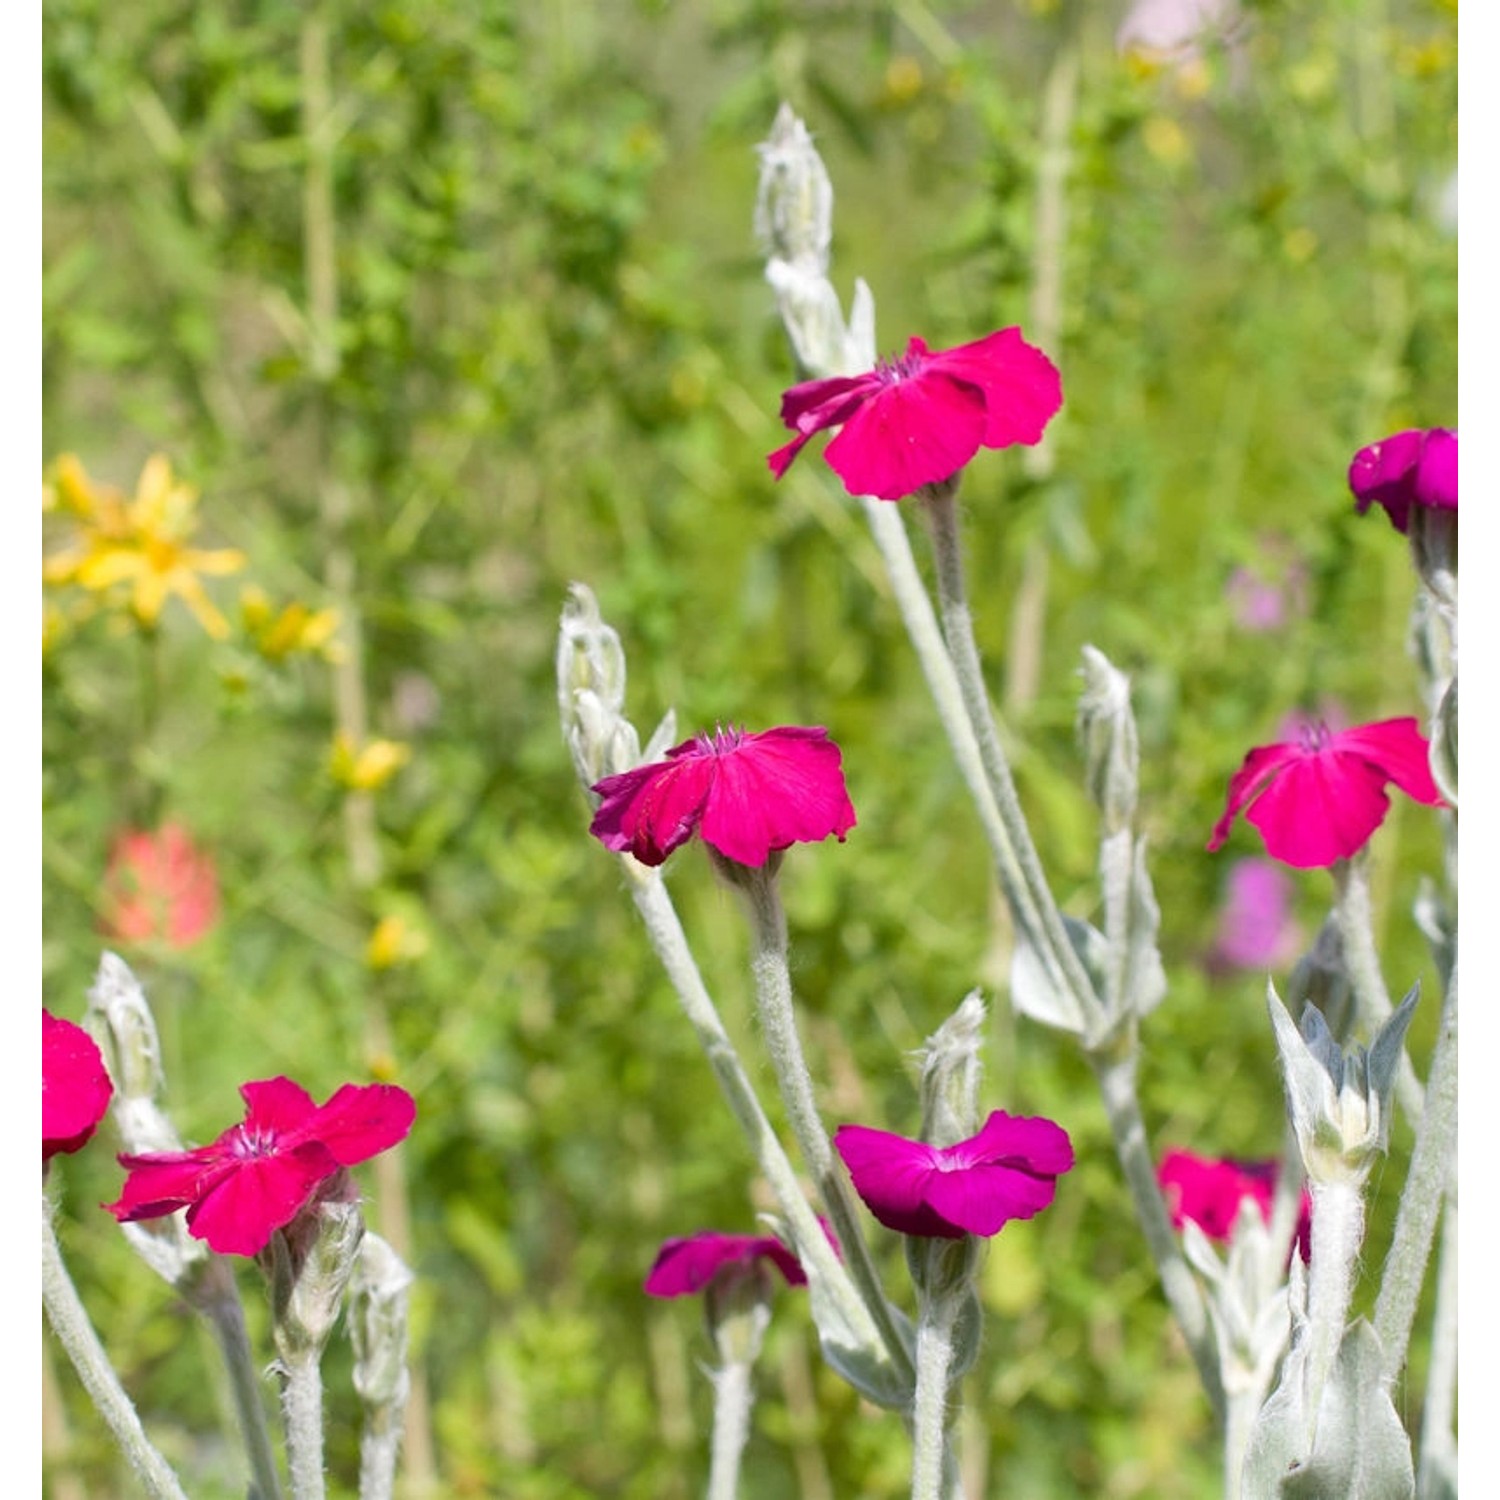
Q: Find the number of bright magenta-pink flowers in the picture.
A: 9